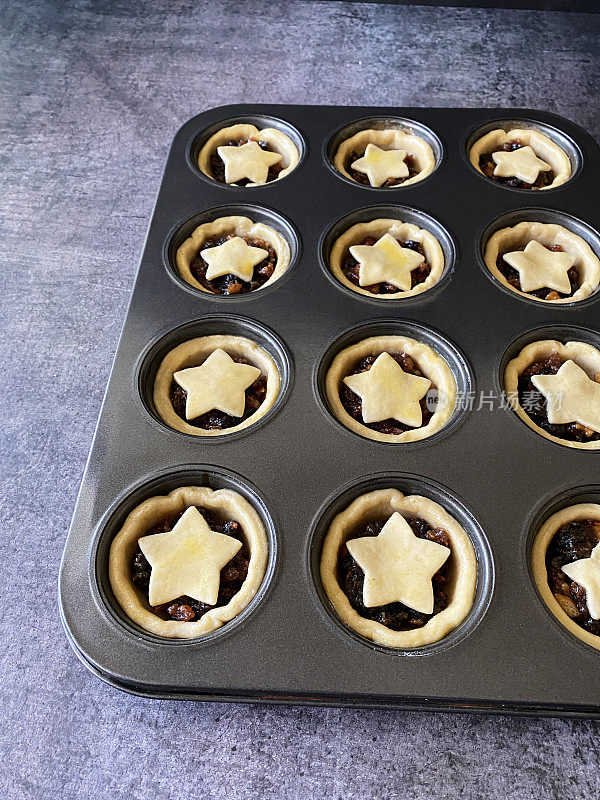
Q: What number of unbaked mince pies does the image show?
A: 12